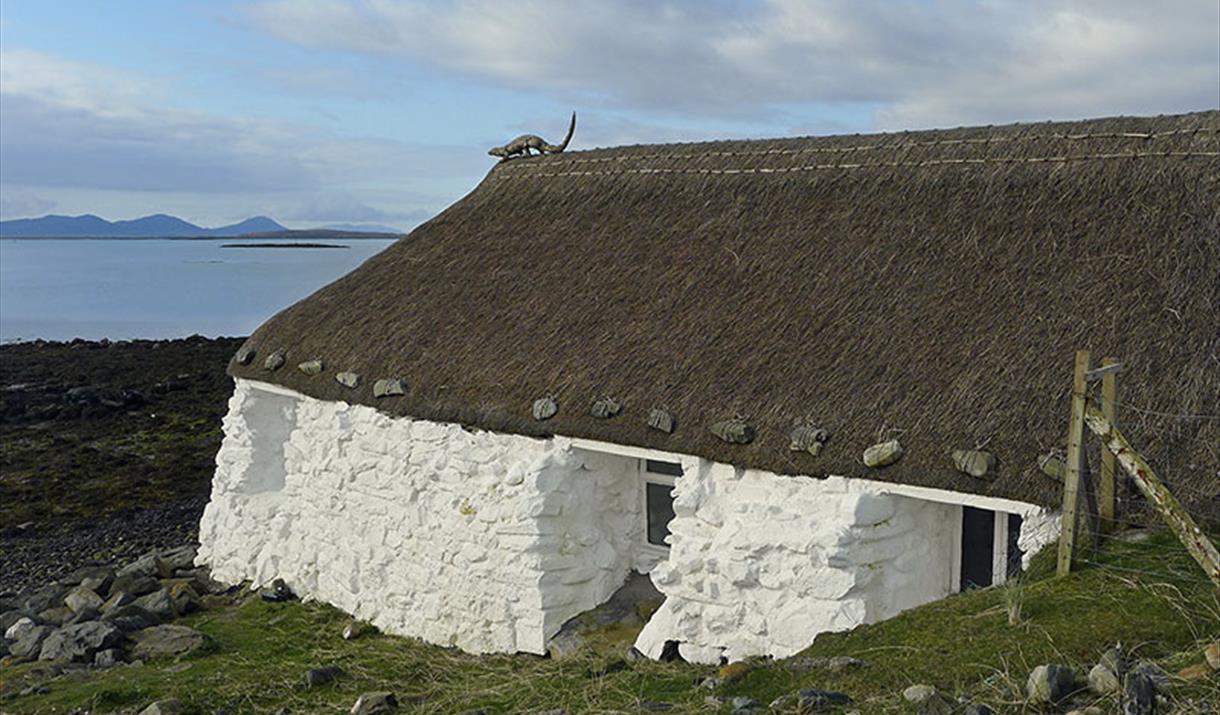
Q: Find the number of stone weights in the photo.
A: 13